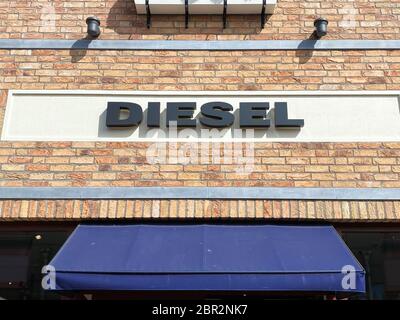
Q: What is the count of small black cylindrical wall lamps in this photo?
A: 2